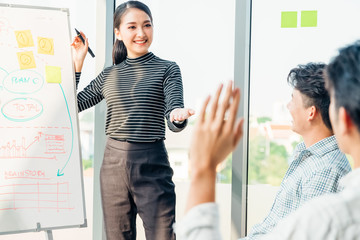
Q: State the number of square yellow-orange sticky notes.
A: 3